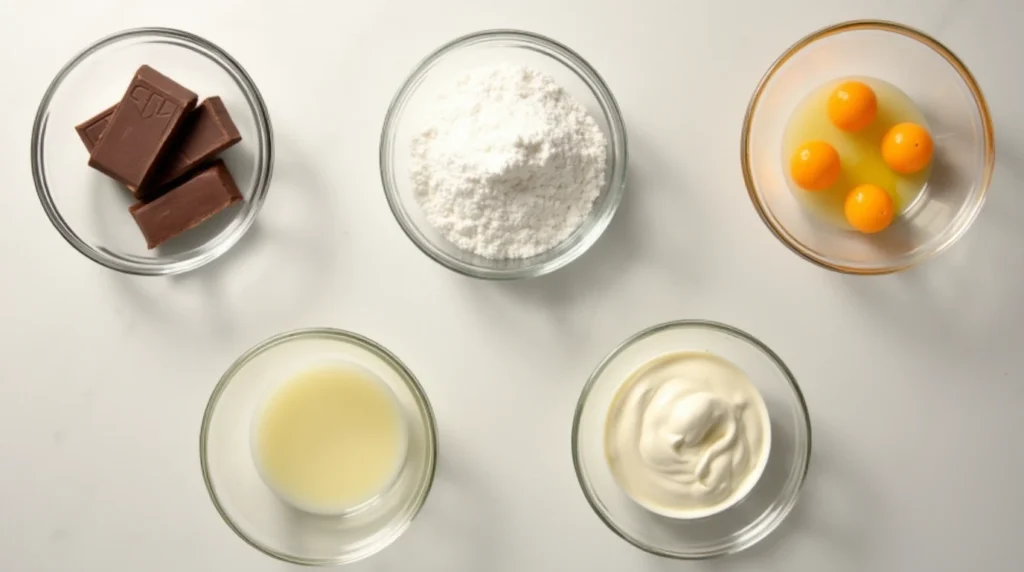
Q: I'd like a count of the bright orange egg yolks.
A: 4